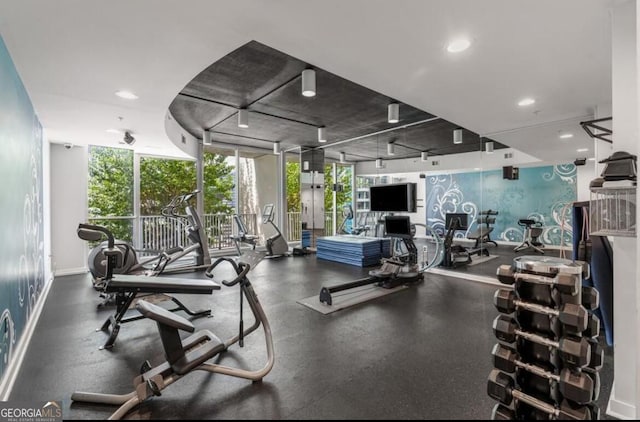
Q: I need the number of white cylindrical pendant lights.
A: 12